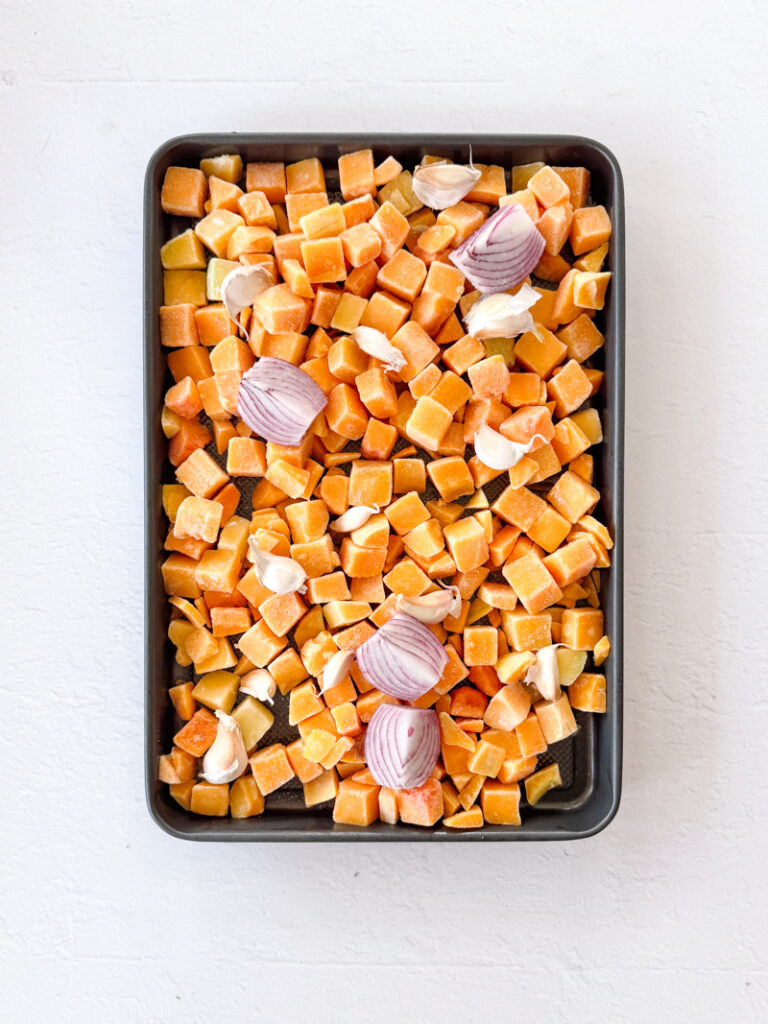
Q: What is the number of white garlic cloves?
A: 12